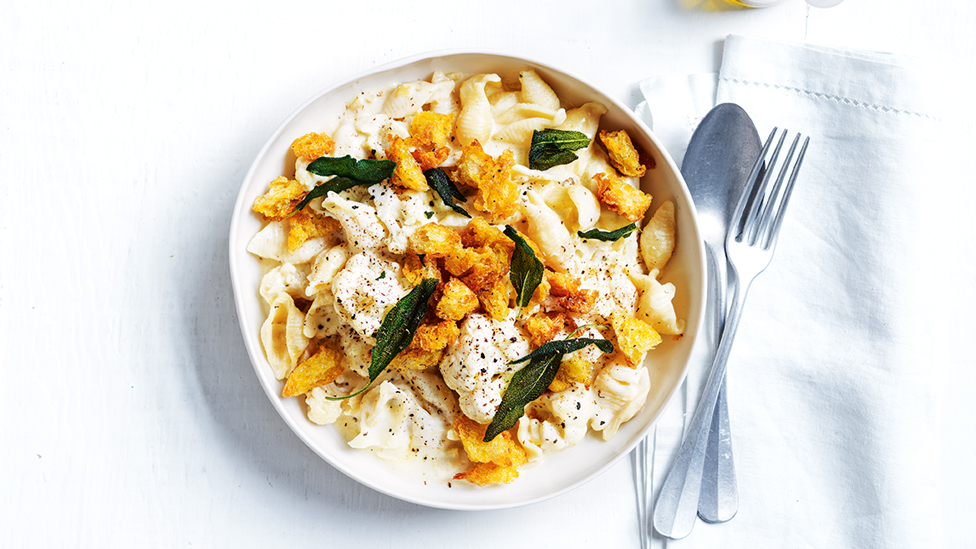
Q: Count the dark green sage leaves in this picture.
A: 9